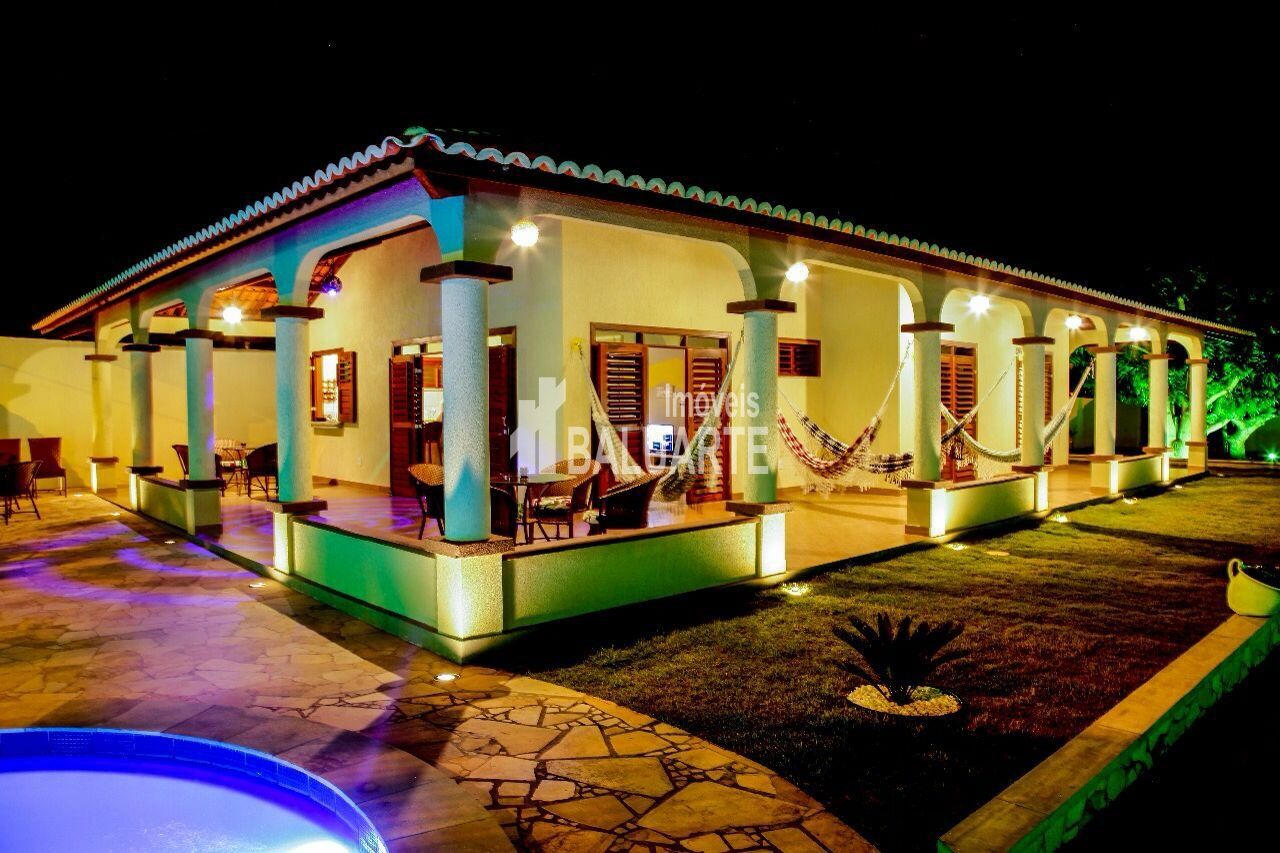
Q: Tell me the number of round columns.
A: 11